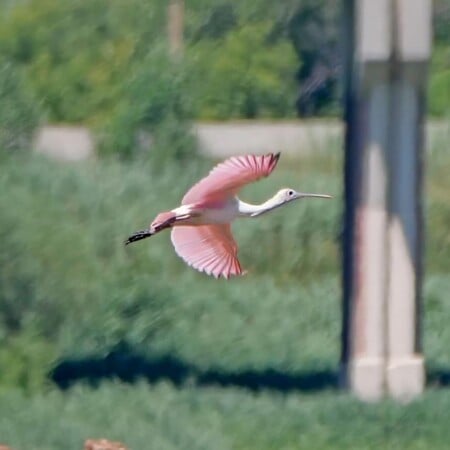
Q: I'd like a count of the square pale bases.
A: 2